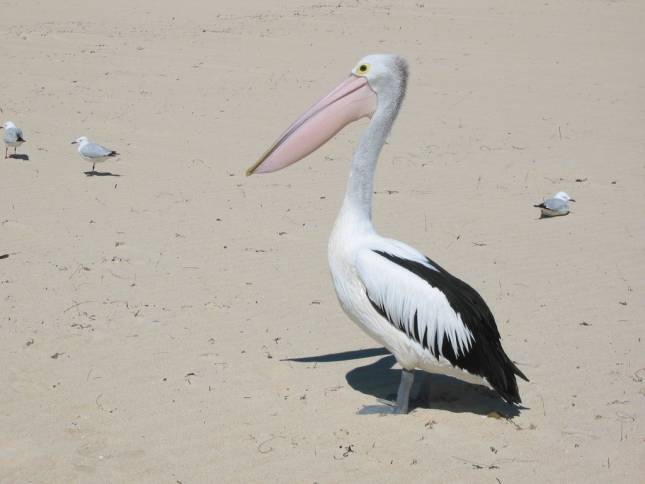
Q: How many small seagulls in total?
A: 3